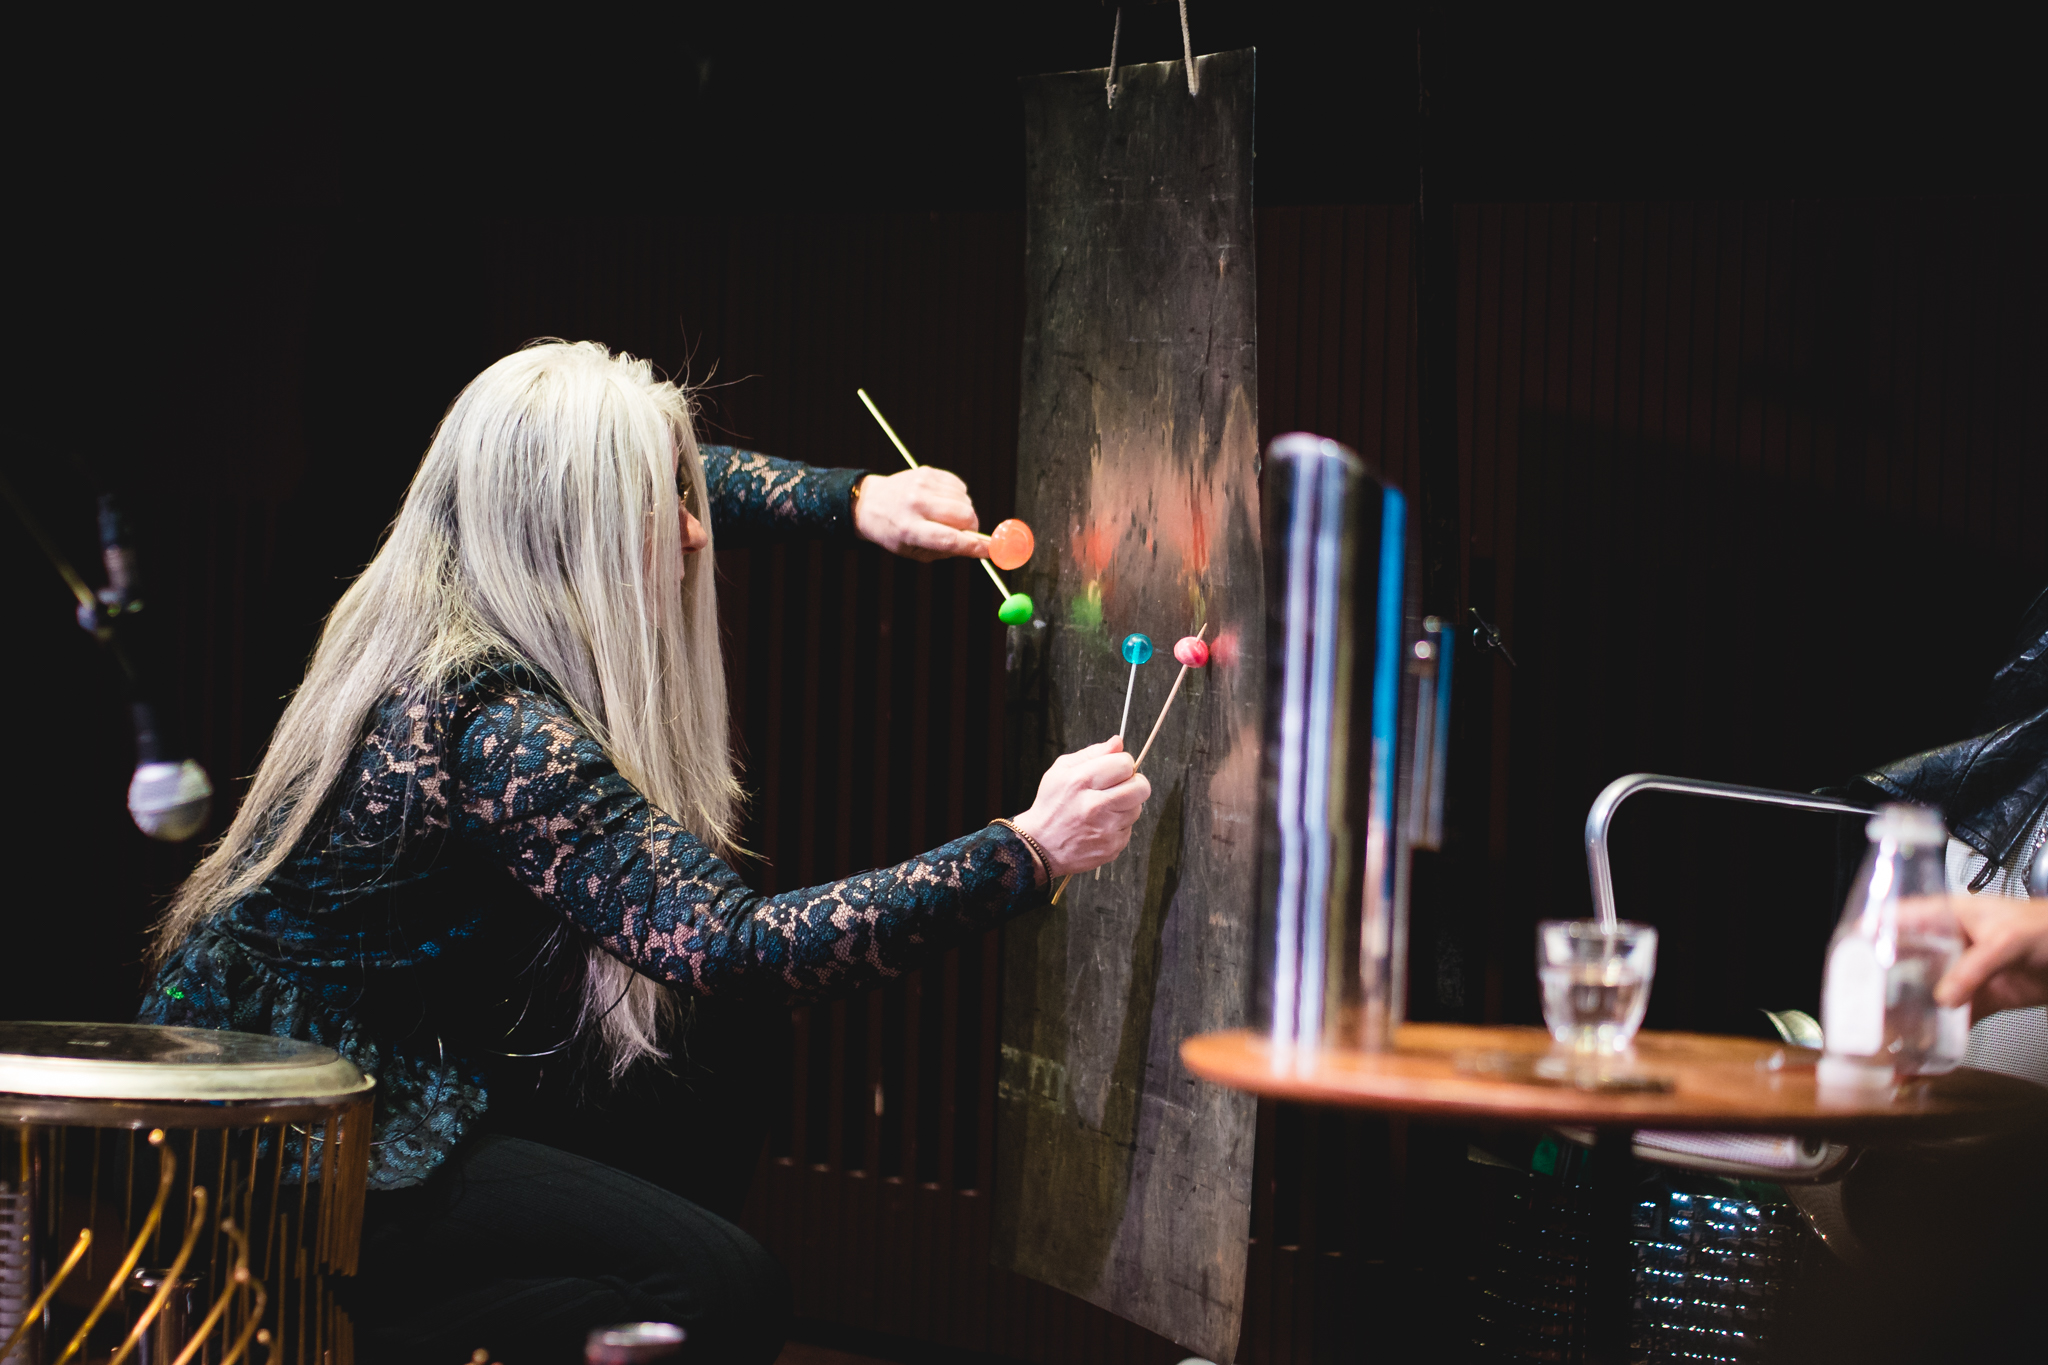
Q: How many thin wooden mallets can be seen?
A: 4